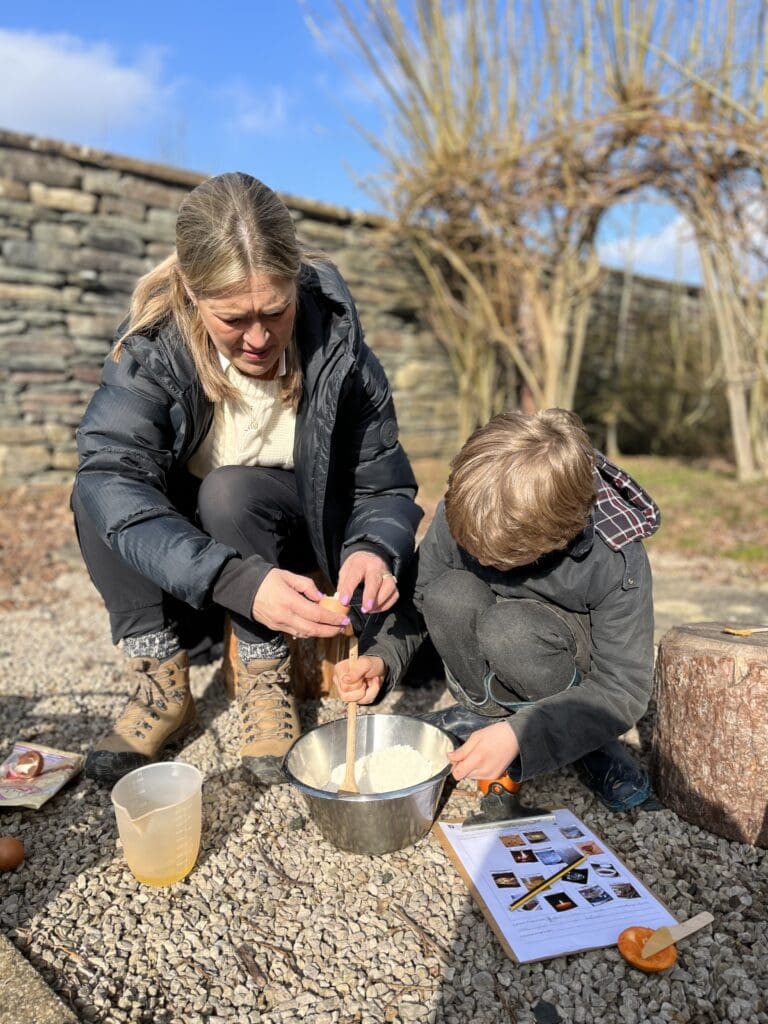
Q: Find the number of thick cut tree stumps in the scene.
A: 2